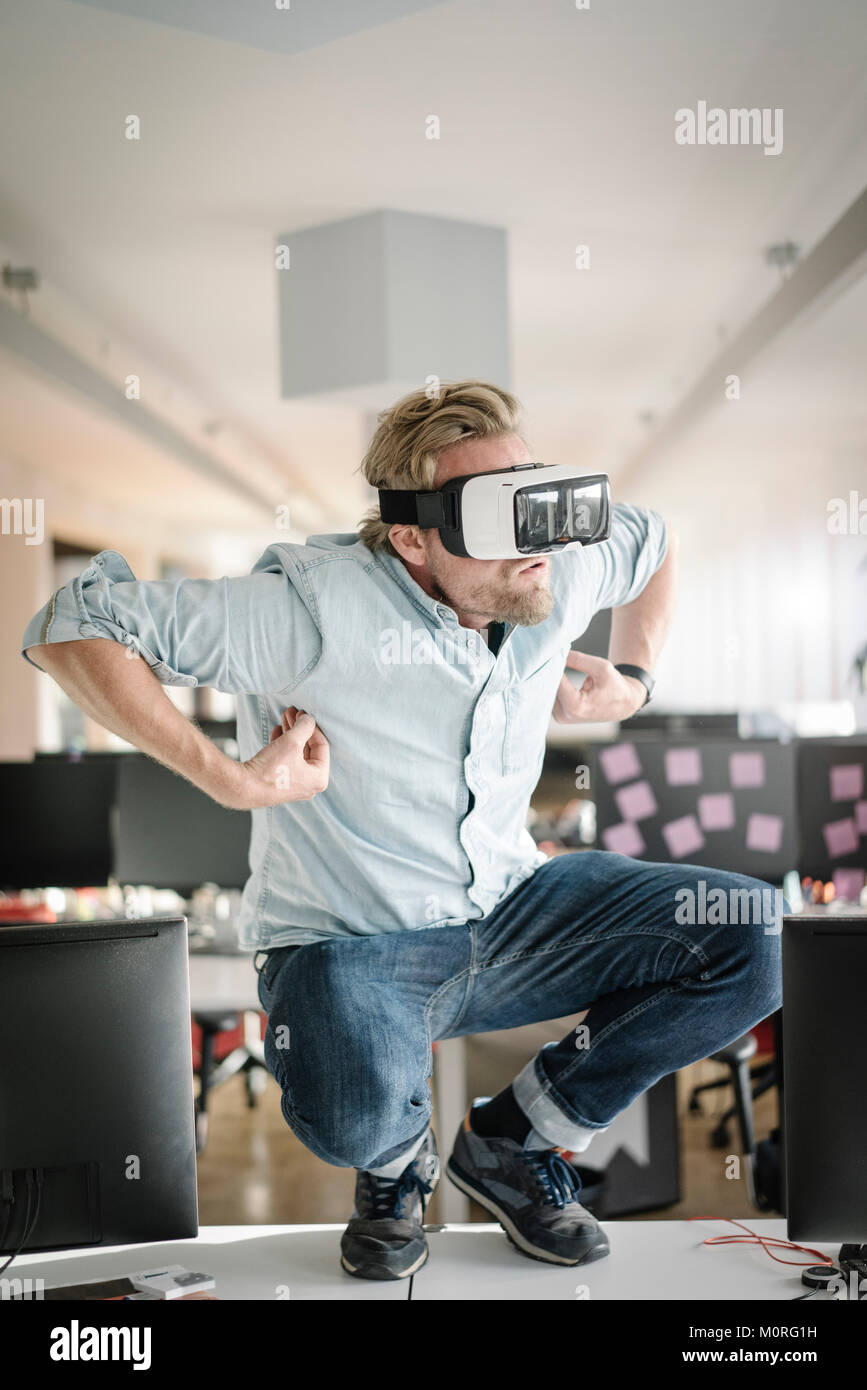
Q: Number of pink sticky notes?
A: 12